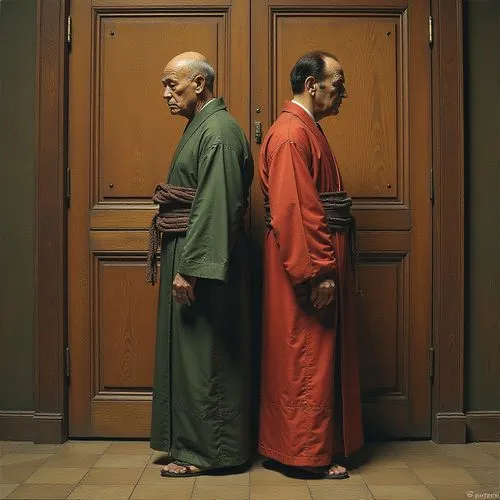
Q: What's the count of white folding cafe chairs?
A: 0